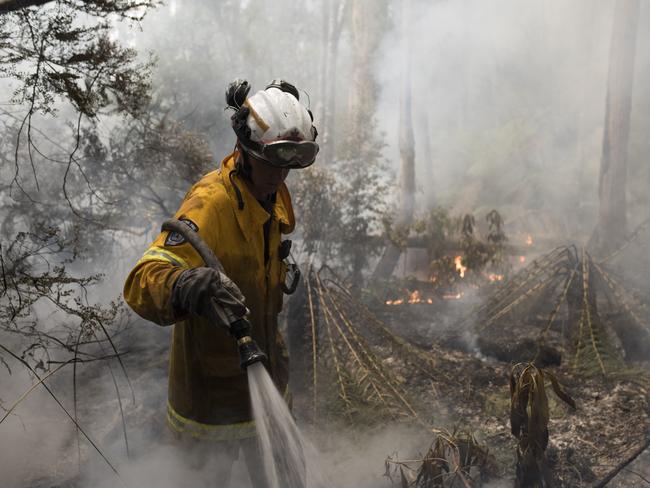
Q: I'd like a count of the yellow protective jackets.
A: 1